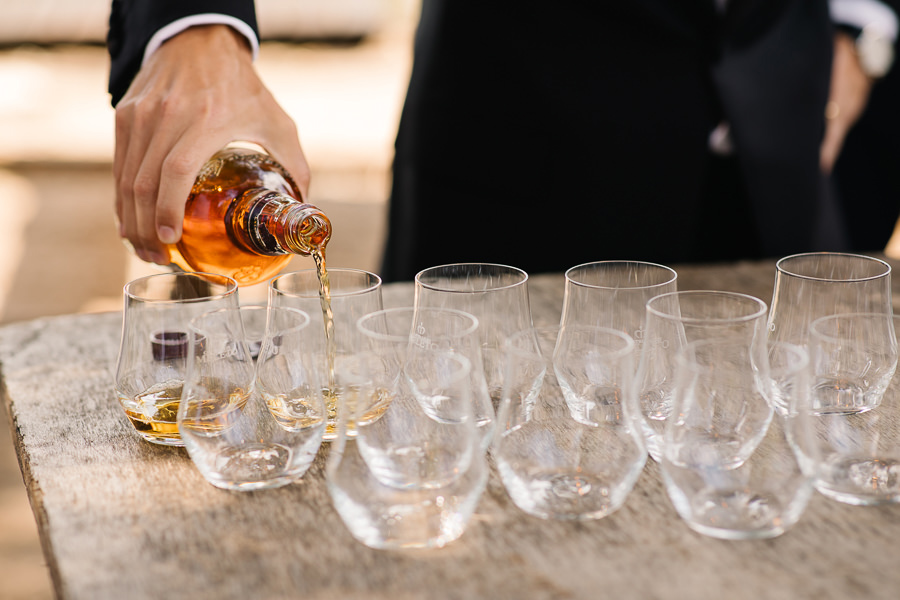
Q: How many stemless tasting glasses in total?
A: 12